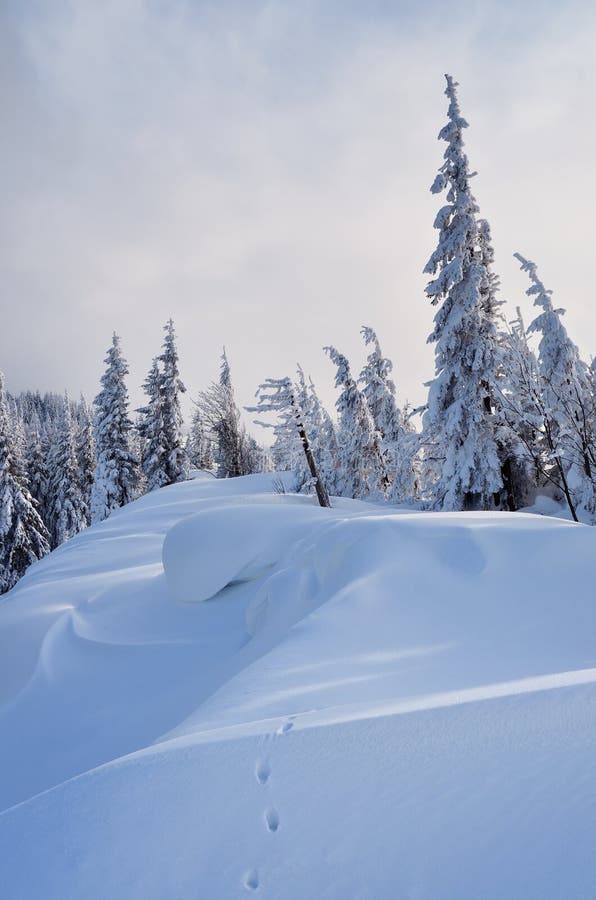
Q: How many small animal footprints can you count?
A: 4